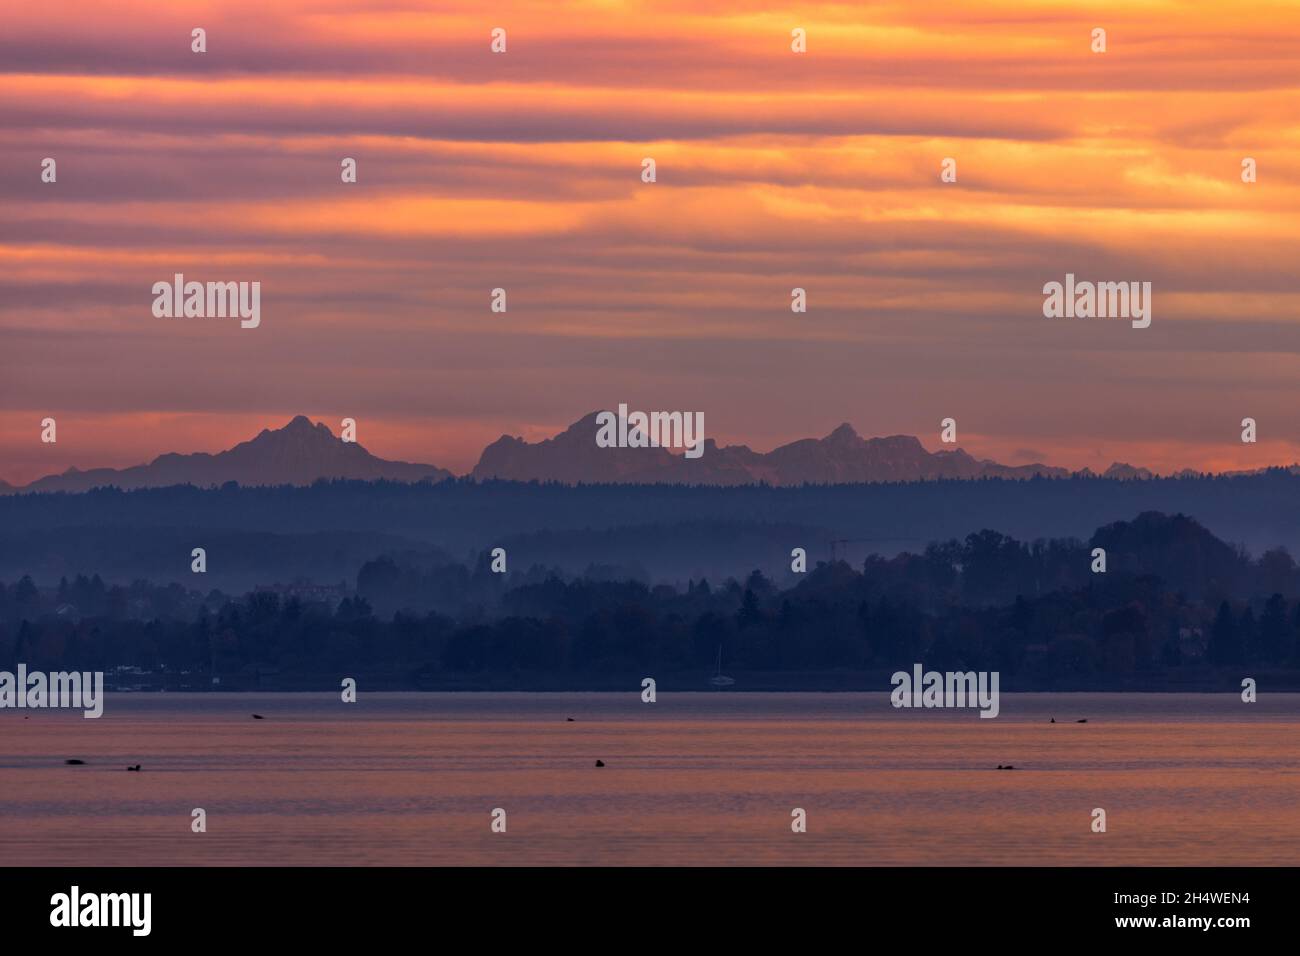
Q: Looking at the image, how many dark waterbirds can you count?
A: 8